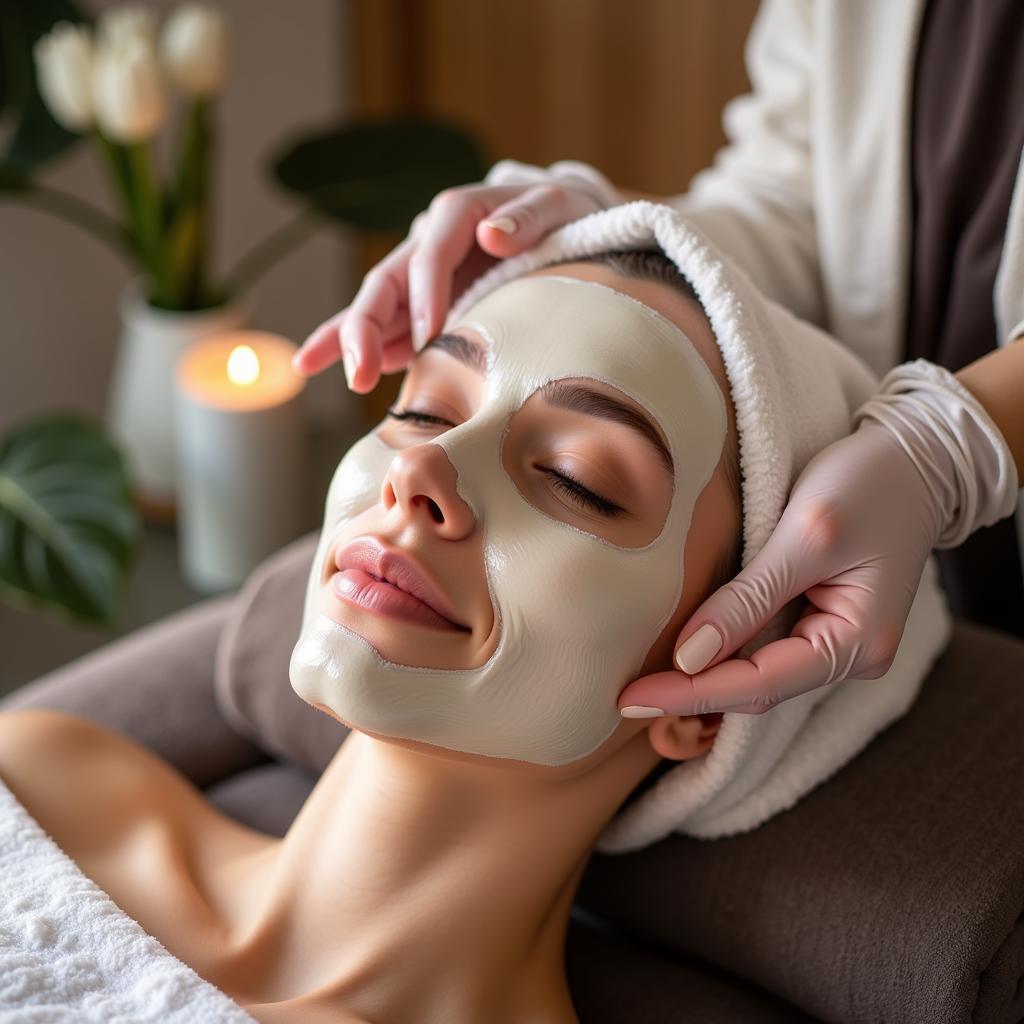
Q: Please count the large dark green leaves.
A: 3